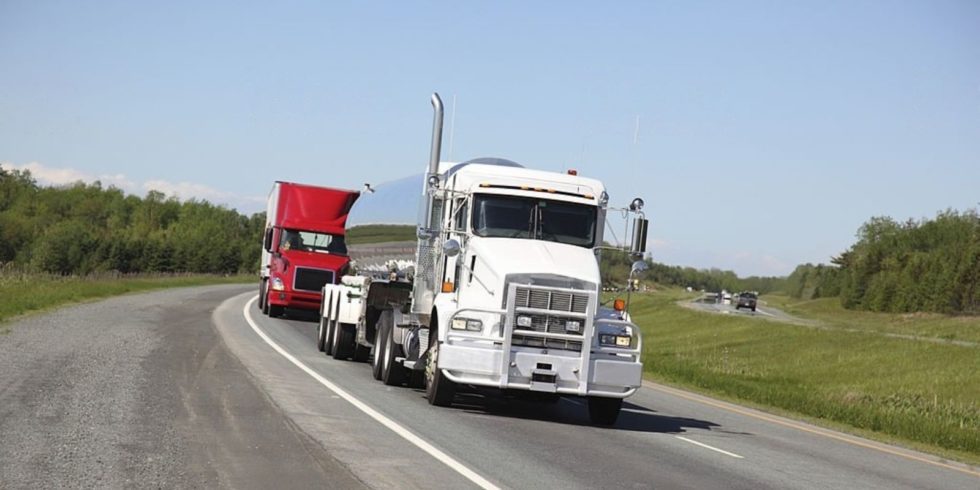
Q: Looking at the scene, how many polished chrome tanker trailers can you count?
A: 1